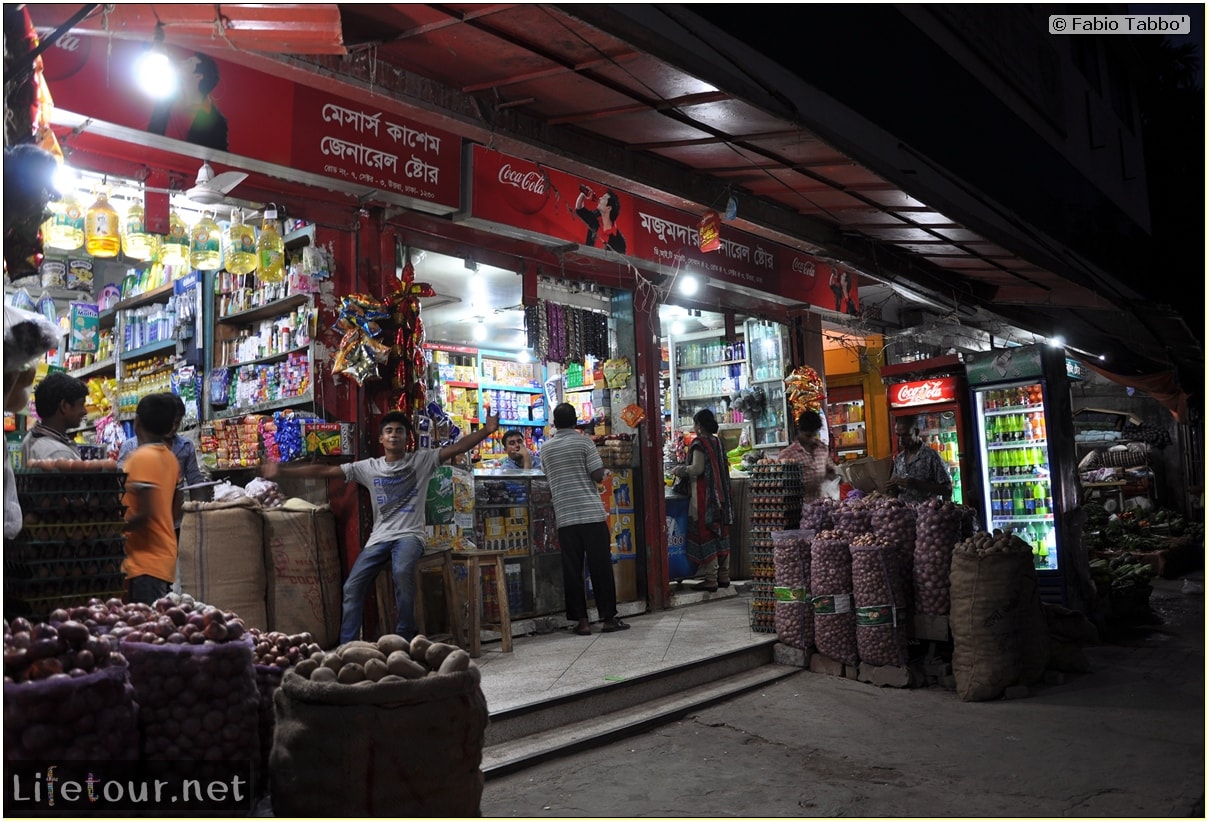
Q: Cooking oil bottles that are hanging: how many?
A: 7